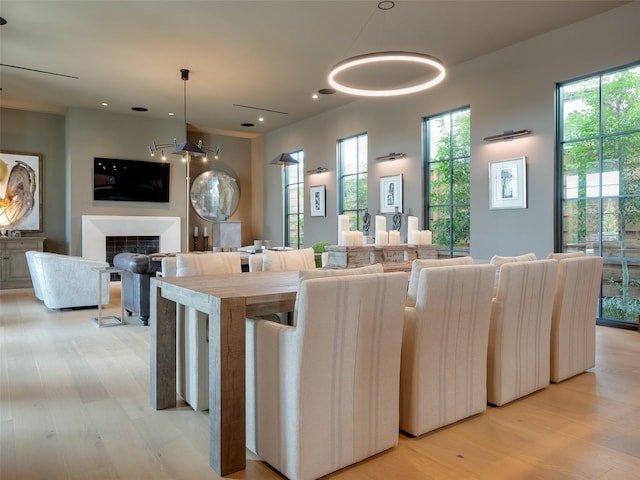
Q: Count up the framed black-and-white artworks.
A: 3